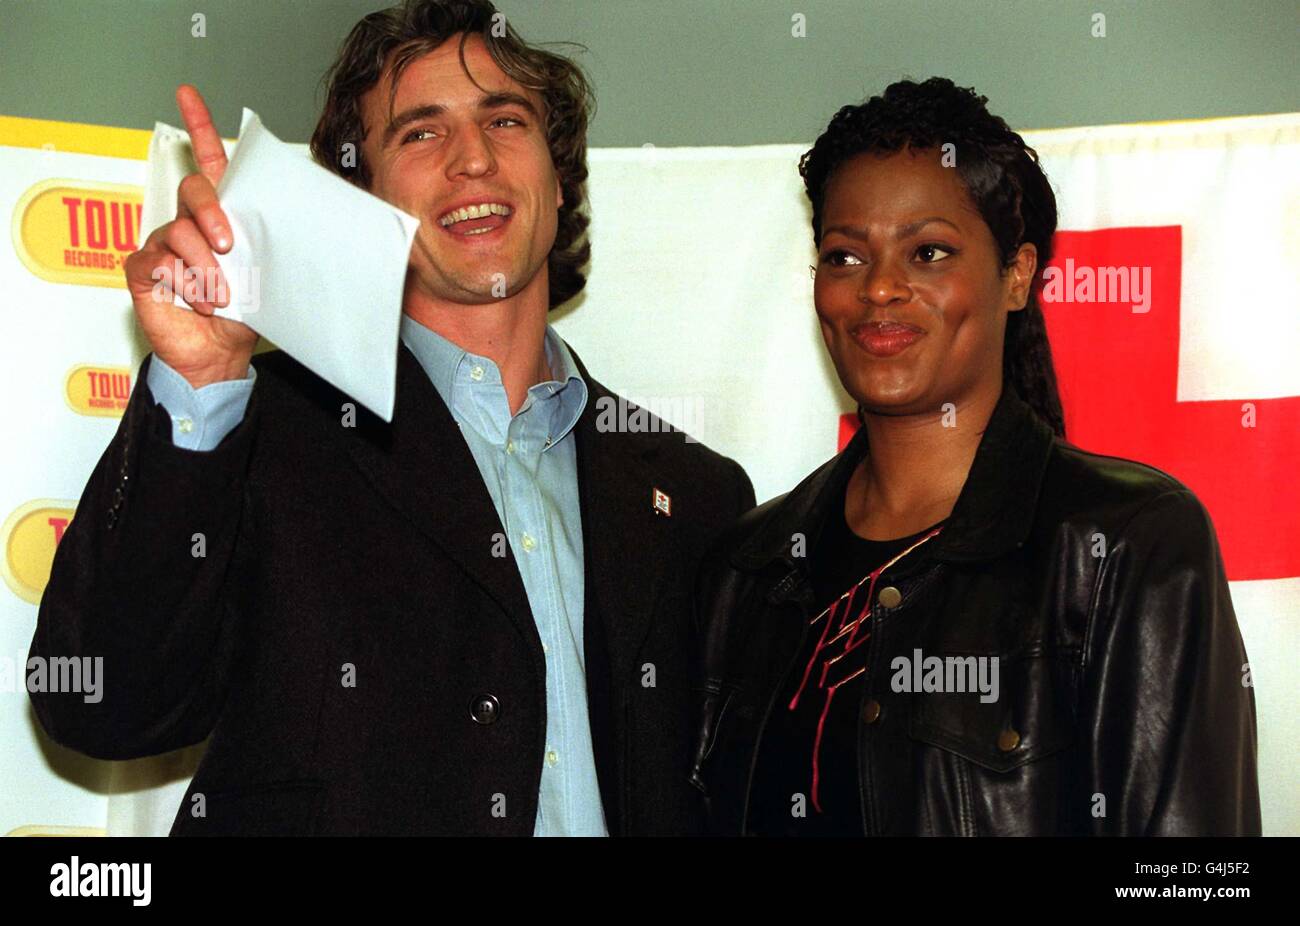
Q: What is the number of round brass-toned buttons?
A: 3